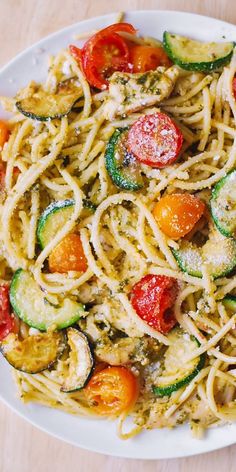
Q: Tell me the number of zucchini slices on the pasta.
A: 11